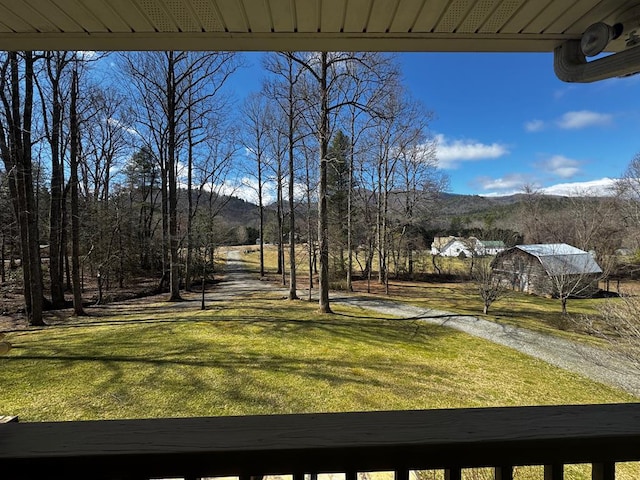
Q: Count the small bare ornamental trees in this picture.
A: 2